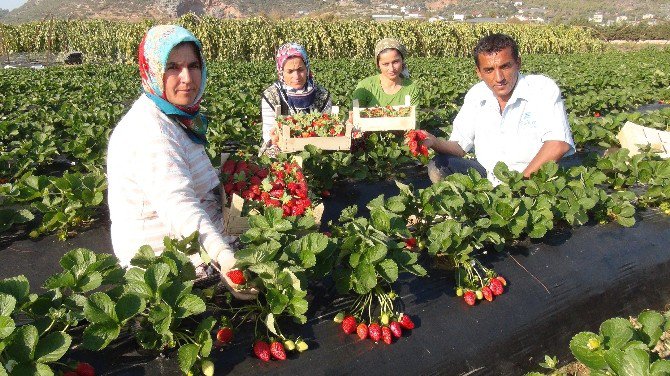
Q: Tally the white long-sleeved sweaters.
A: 1